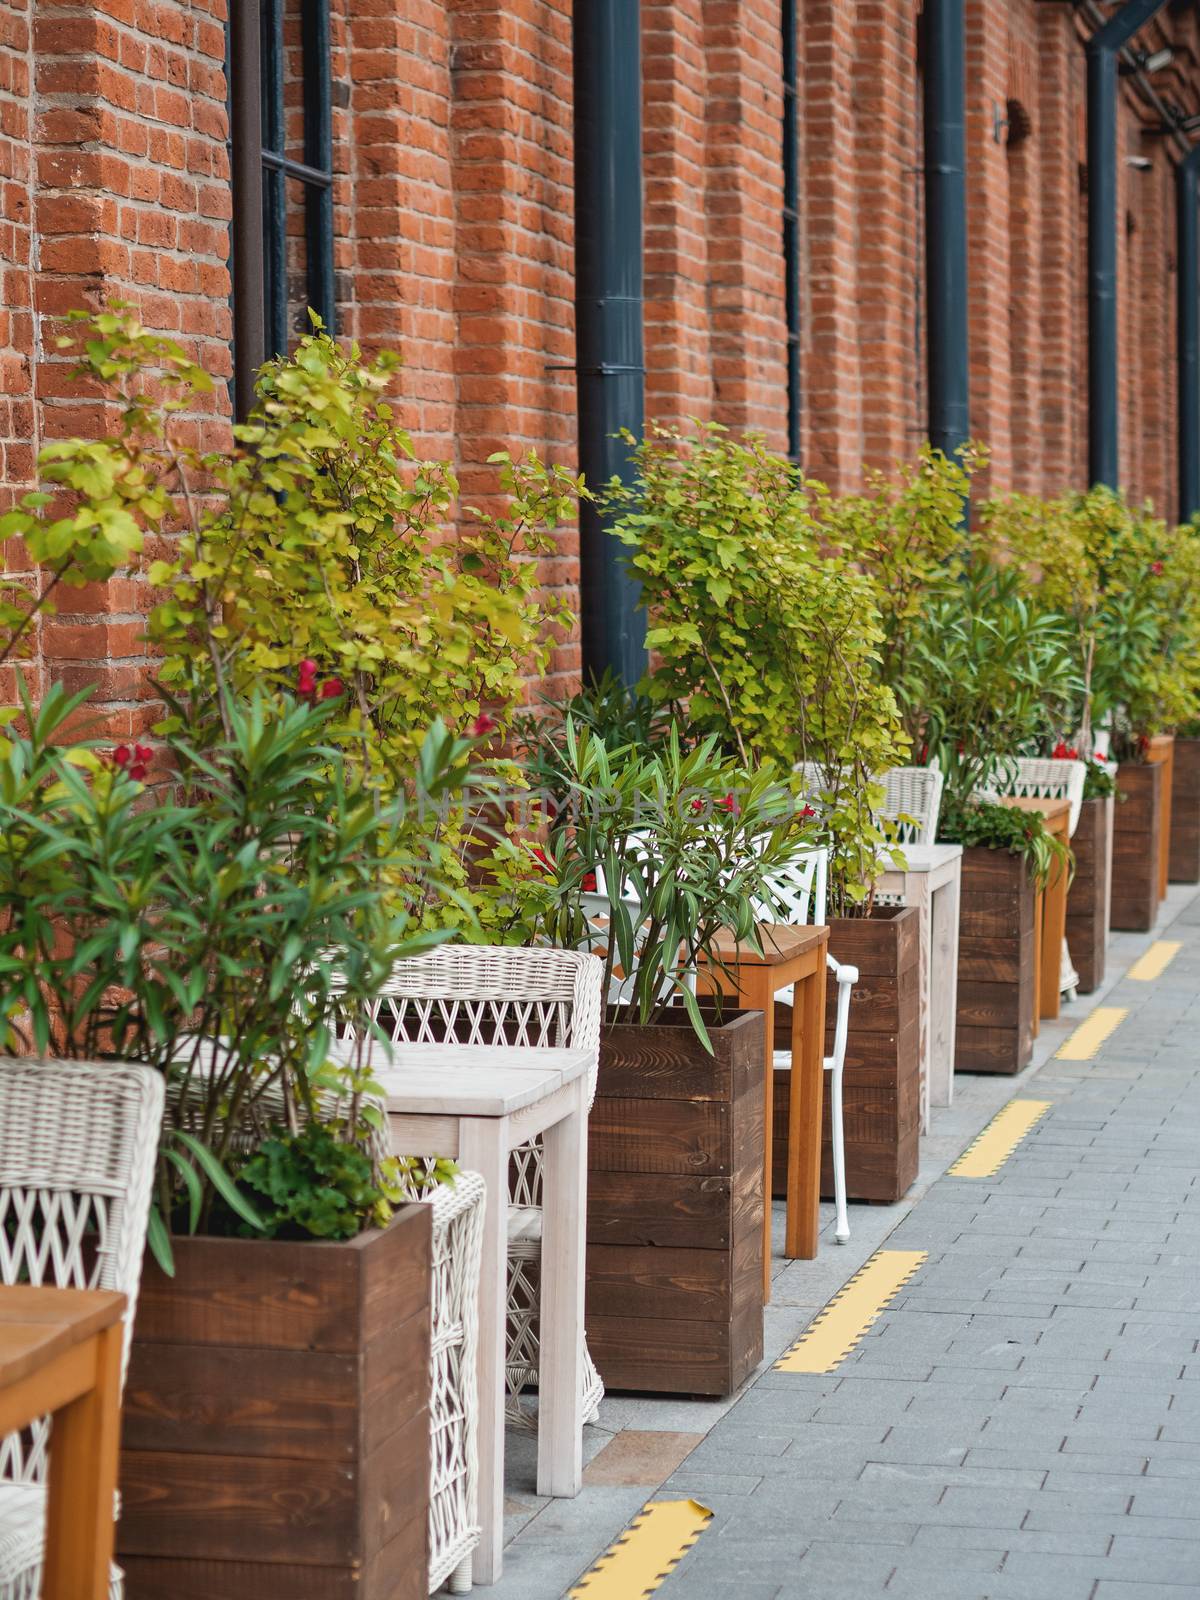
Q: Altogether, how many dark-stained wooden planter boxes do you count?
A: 7